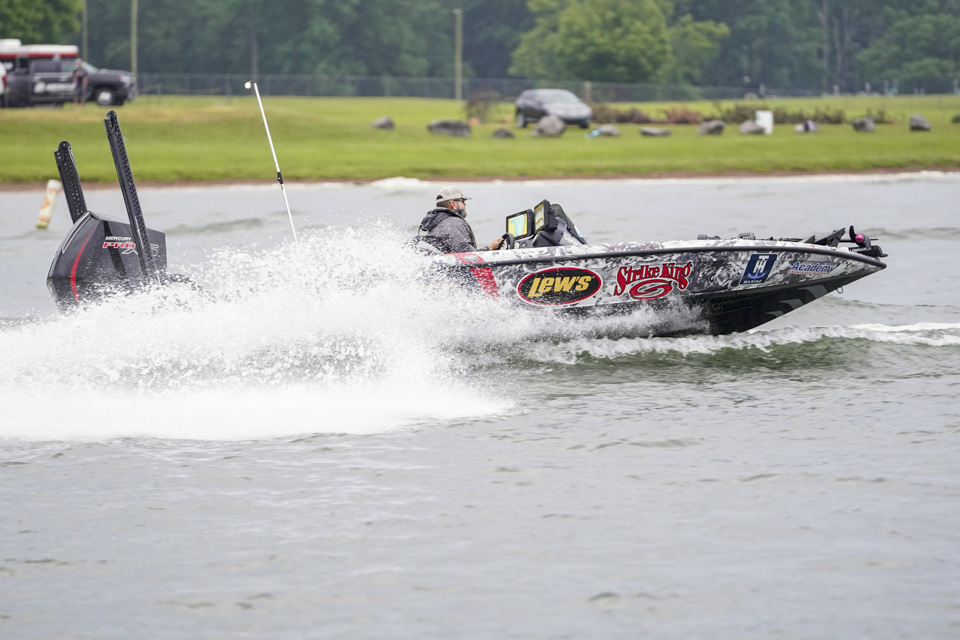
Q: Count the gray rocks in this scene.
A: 11